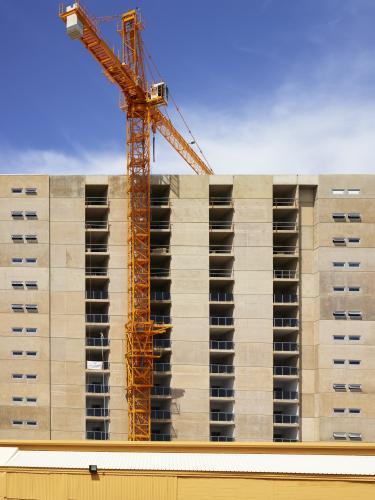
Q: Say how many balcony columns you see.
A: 4